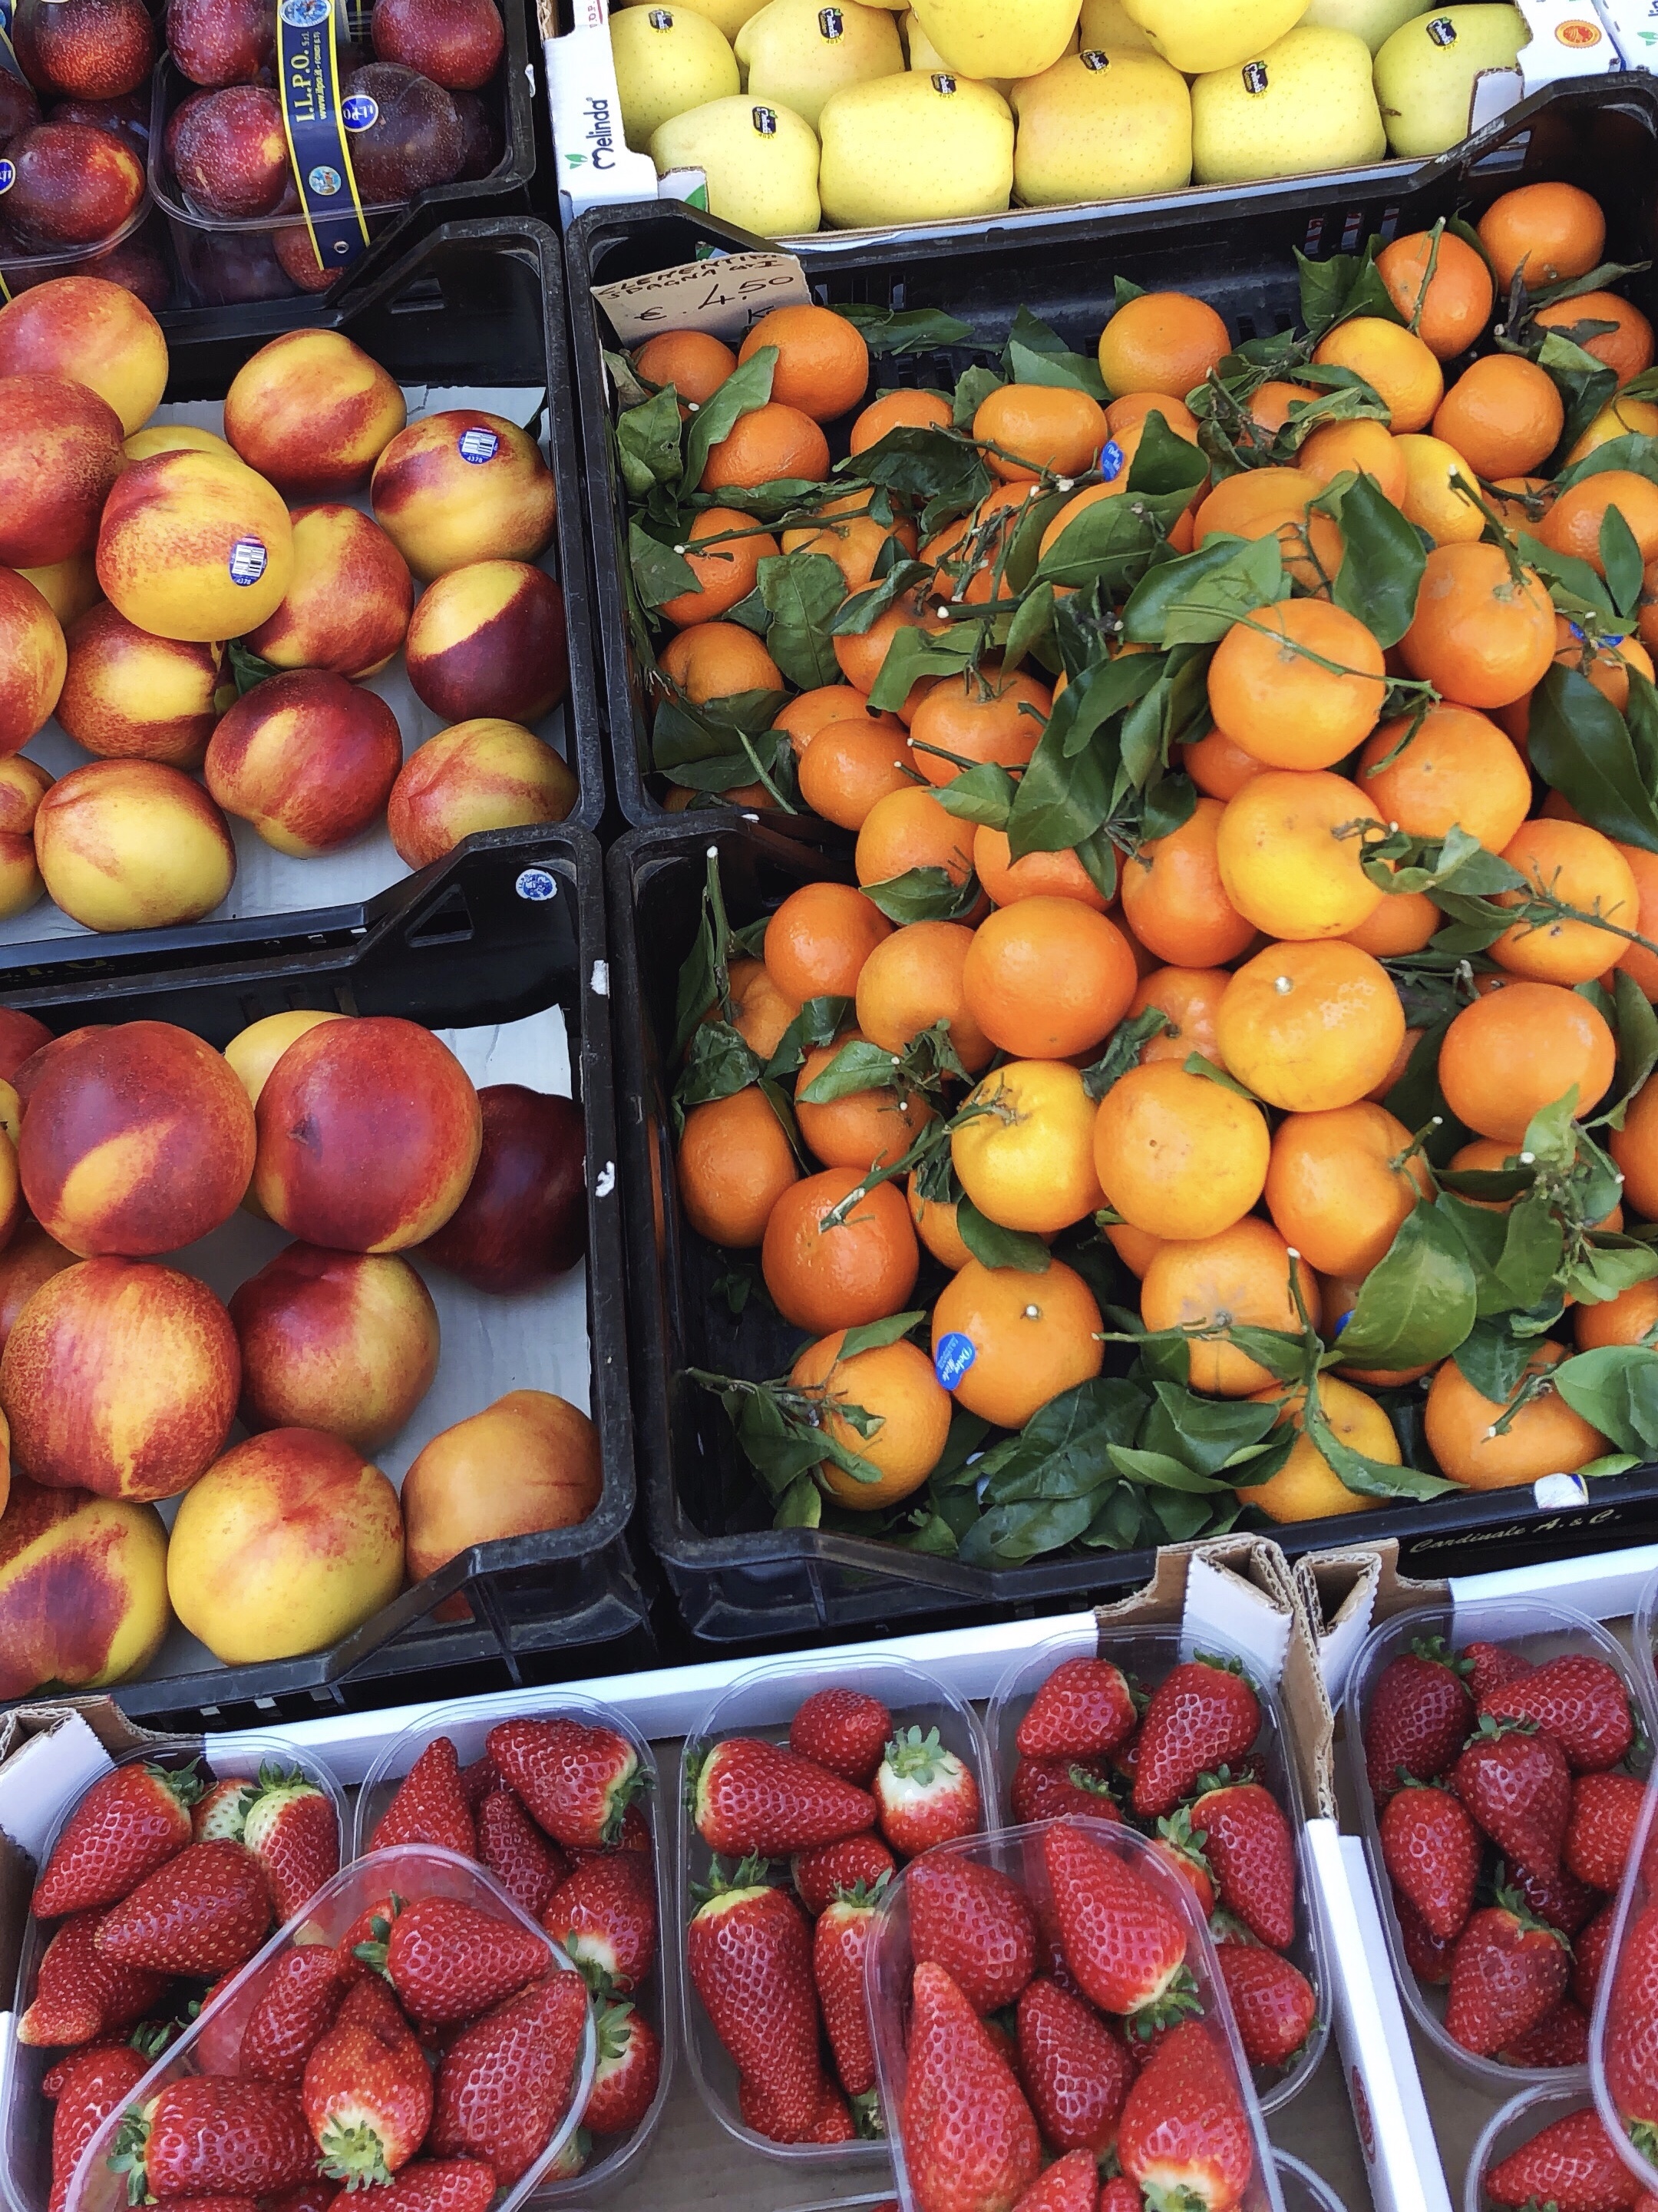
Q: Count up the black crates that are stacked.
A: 5